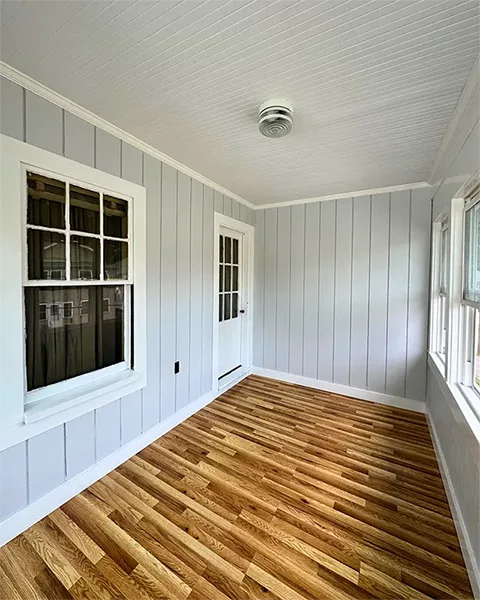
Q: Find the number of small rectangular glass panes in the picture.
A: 15